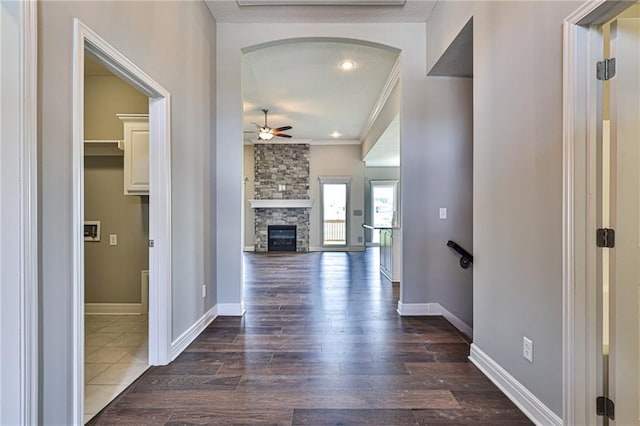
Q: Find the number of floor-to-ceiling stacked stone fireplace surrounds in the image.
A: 1